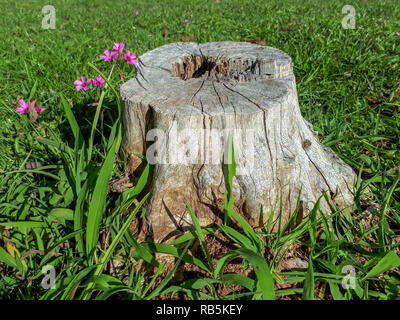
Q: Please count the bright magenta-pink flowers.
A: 7